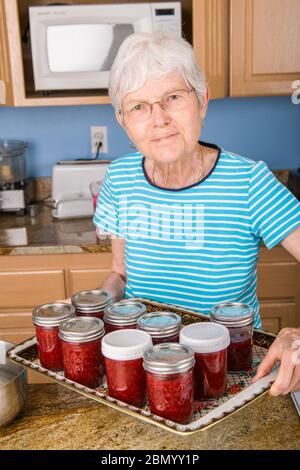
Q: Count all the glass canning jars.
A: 9